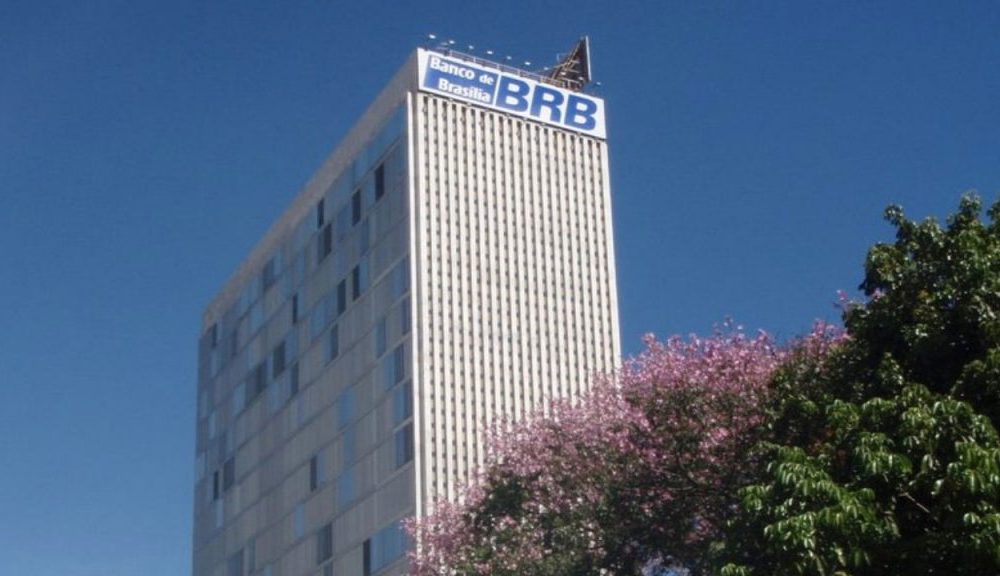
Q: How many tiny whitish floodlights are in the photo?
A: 10